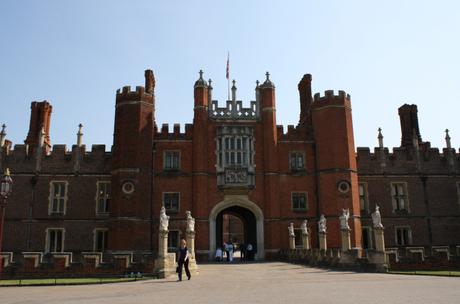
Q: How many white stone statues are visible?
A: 7